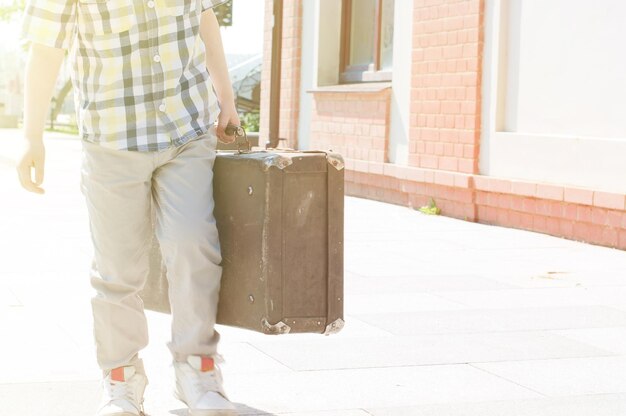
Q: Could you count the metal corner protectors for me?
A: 4